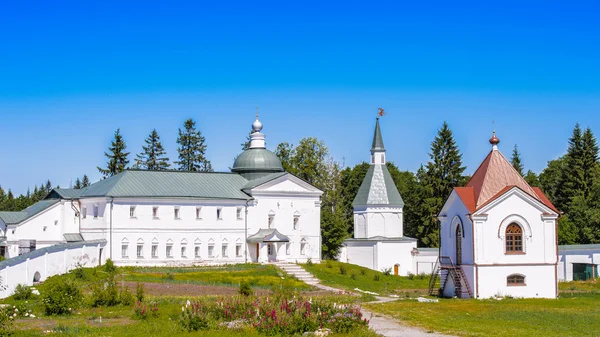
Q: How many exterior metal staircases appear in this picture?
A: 1